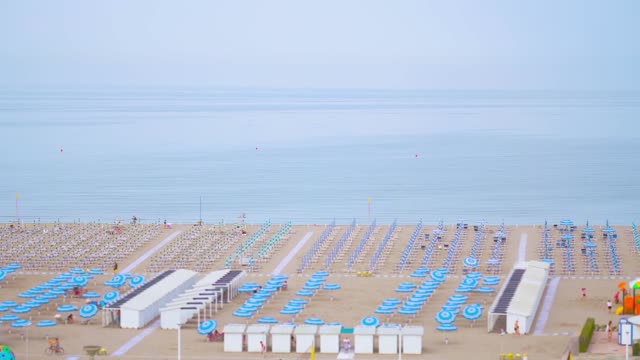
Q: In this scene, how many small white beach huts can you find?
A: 8